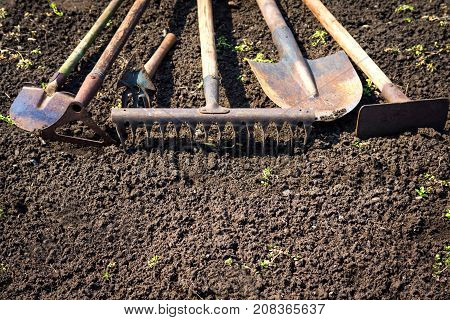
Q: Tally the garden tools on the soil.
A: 6